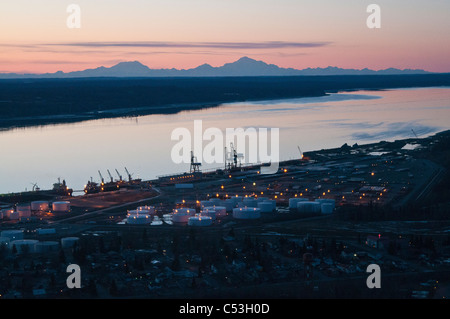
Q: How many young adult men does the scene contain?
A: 0